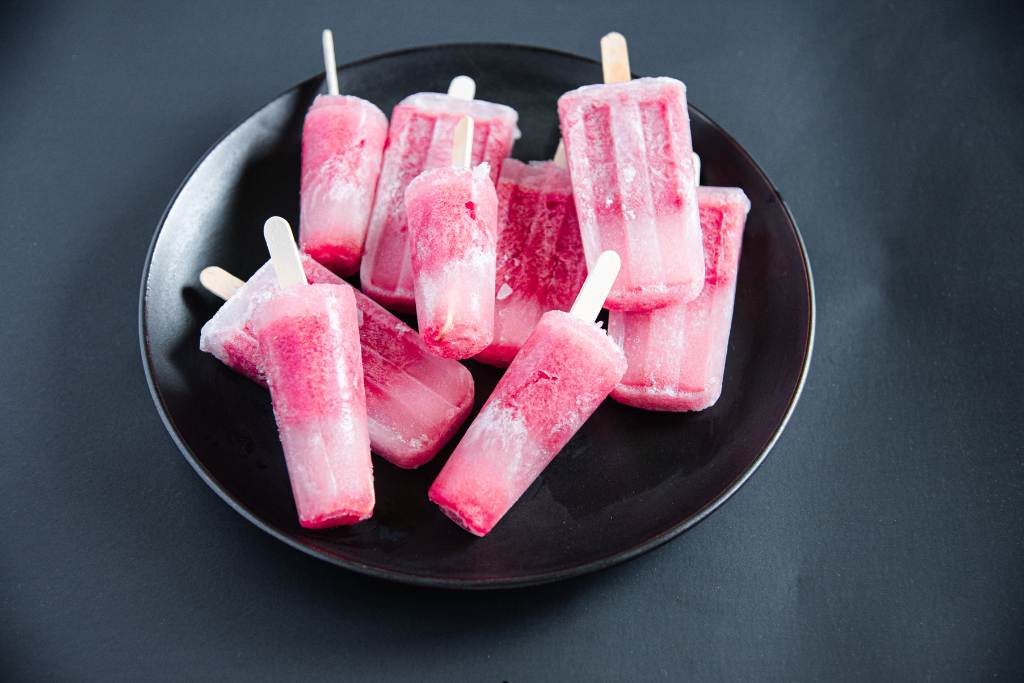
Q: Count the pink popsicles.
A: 9